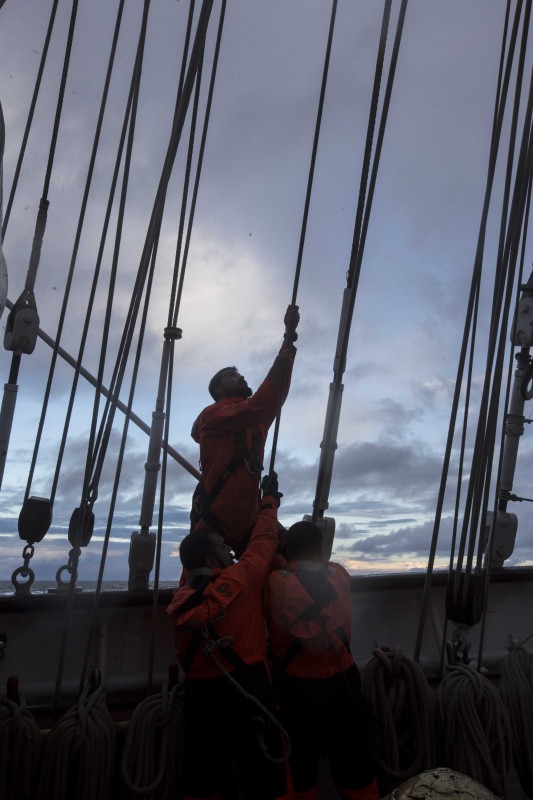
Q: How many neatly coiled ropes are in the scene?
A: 6